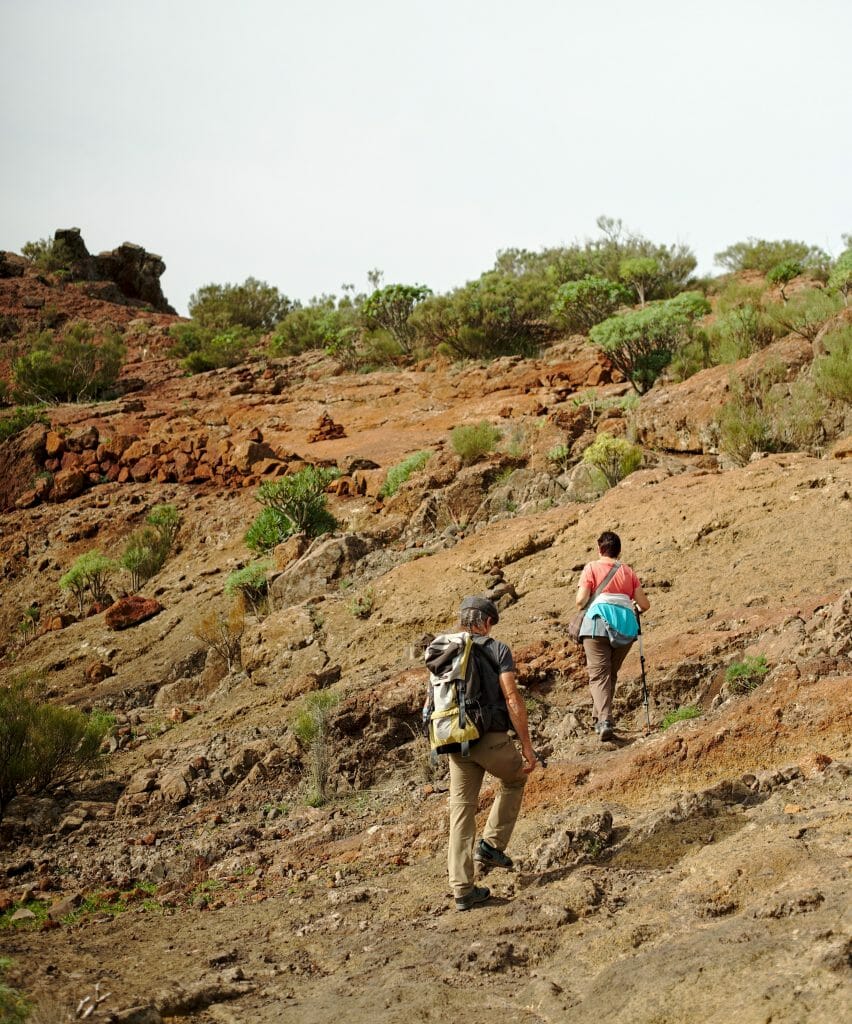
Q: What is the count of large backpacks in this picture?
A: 1